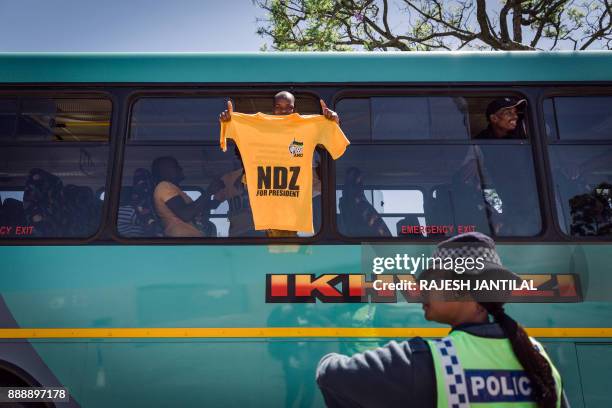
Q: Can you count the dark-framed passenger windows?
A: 4